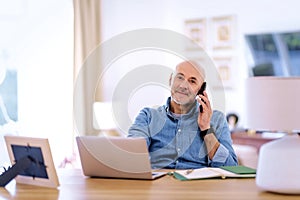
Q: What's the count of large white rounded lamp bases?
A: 1